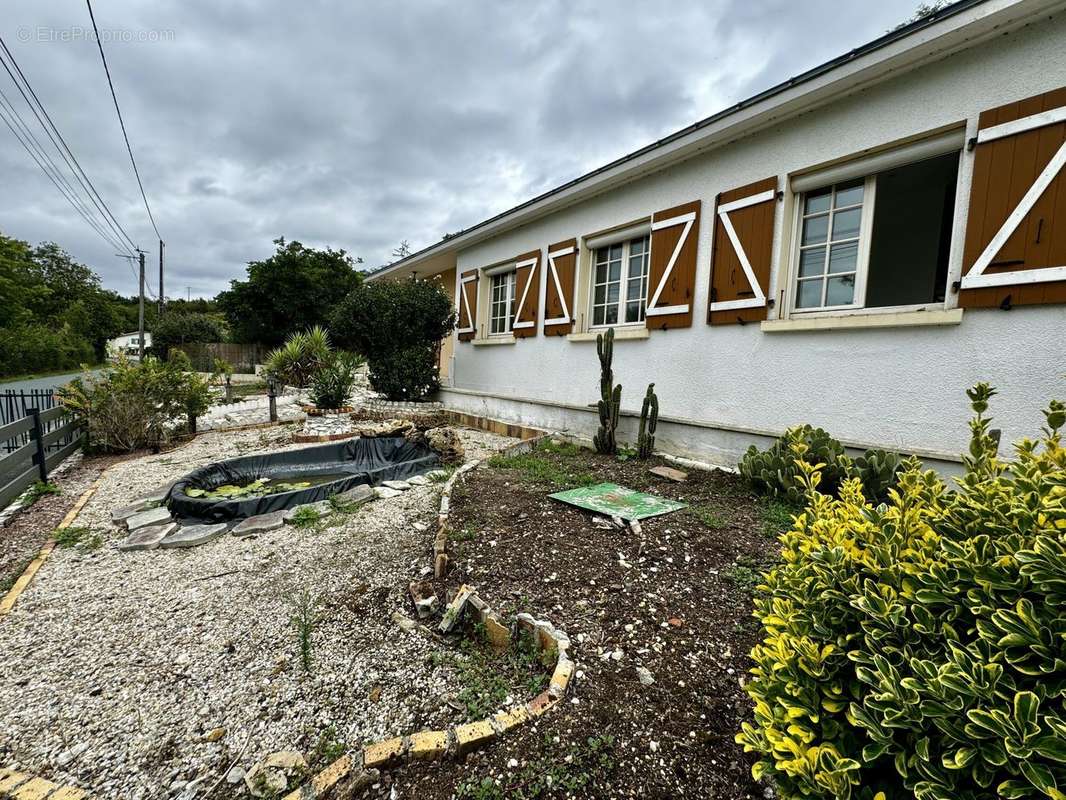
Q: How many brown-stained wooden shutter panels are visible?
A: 6